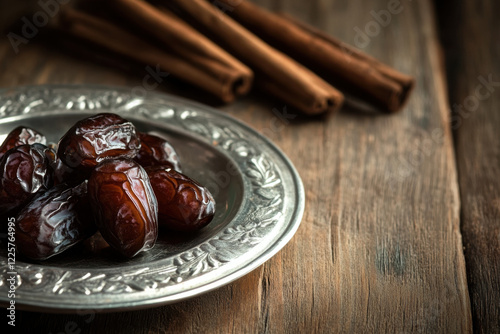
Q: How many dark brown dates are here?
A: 7